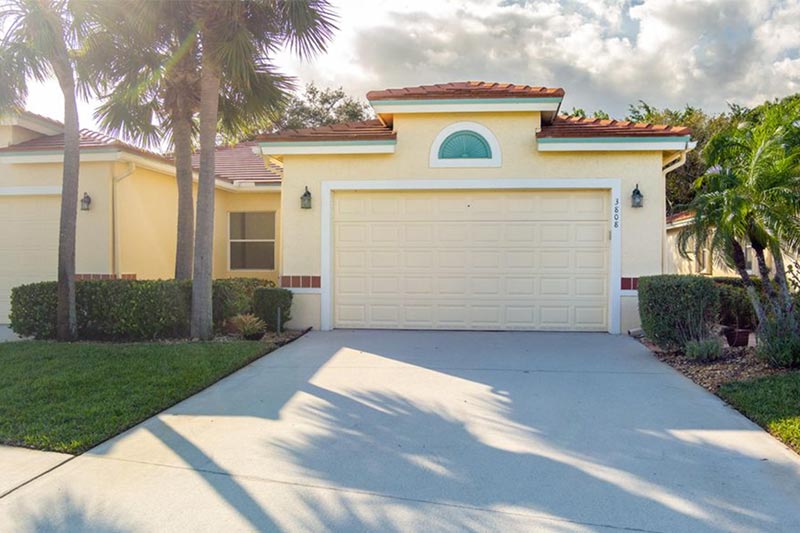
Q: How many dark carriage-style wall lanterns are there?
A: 3